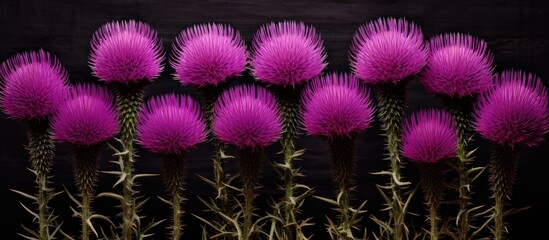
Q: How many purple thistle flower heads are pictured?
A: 12